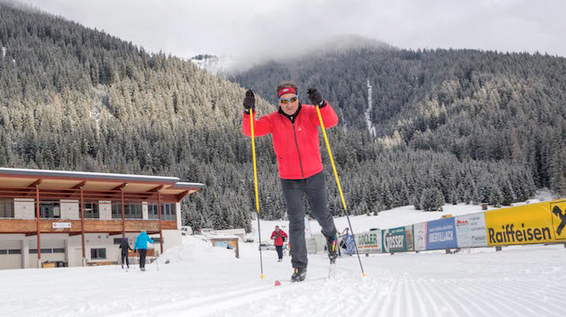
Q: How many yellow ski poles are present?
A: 2